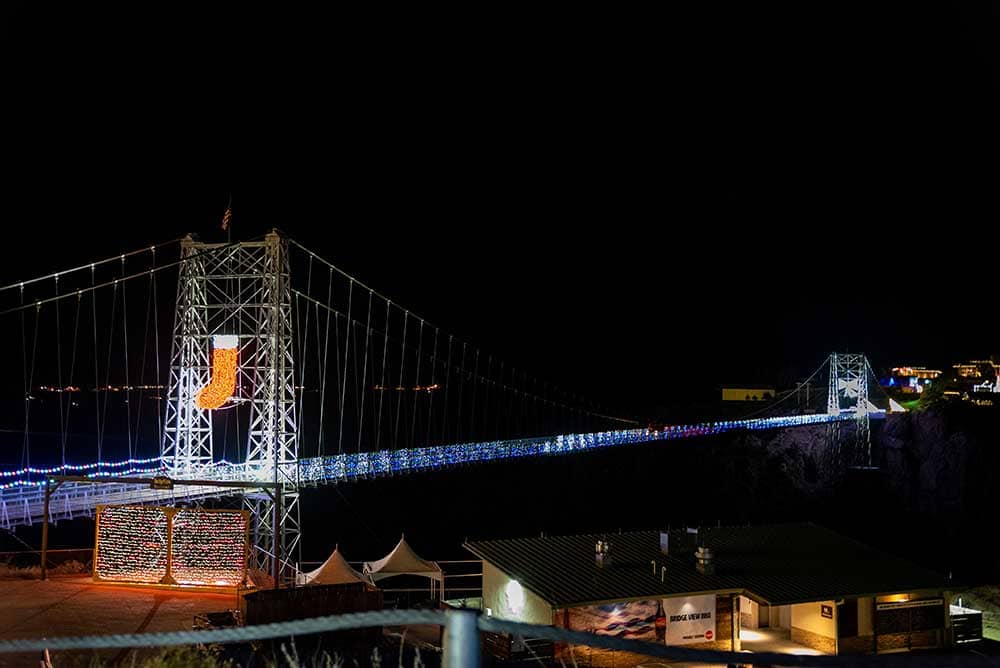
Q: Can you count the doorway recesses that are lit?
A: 1